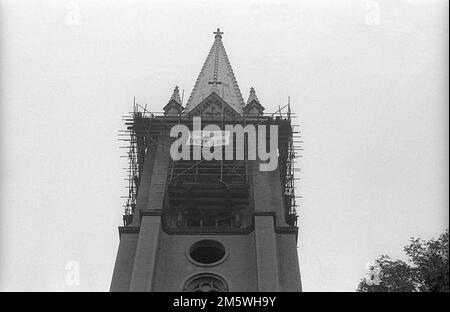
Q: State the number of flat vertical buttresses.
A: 2